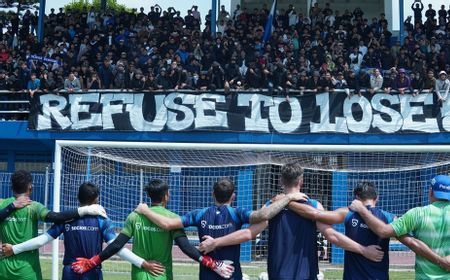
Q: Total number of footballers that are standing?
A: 7